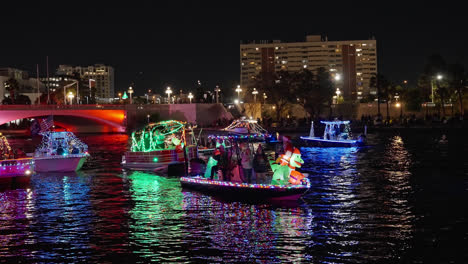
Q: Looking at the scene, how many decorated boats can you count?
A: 6